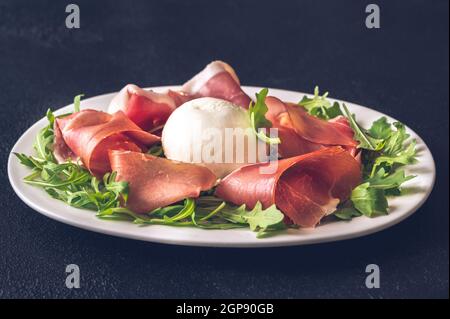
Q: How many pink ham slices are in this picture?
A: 6